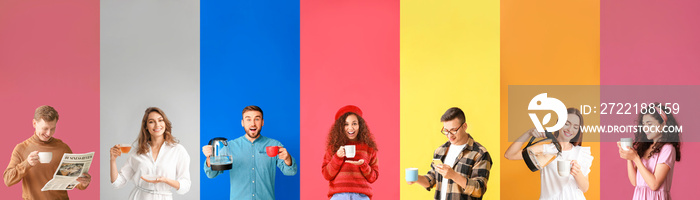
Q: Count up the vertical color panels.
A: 7